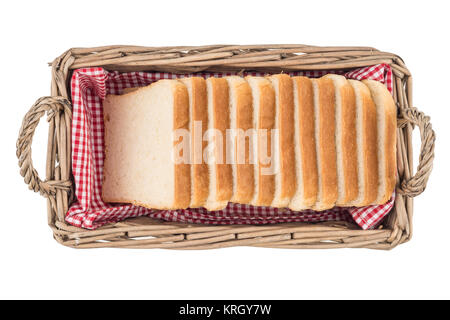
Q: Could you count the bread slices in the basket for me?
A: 11